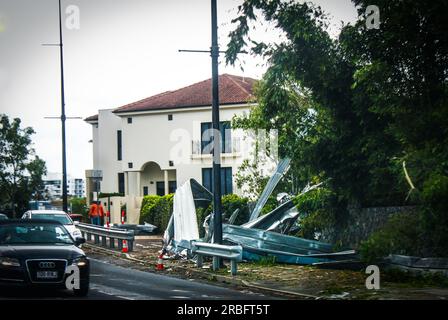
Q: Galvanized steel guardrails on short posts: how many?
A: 2